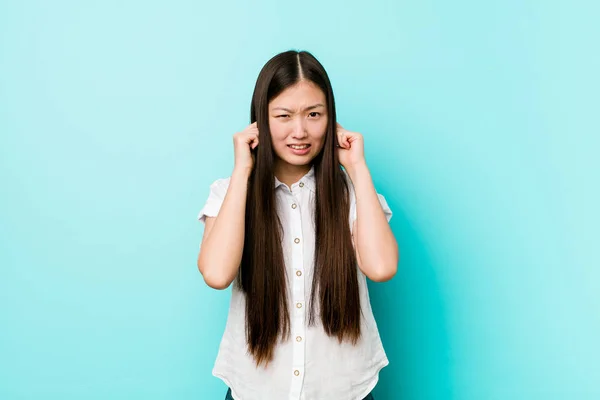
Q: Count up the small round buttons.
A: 7